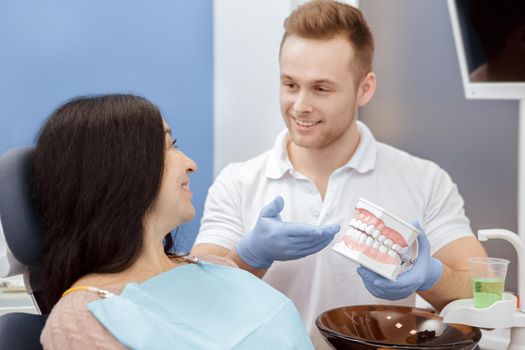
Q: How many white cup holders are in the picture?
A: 1